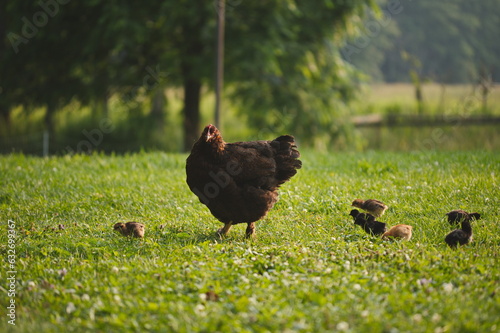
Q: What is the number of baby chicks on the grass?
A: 7